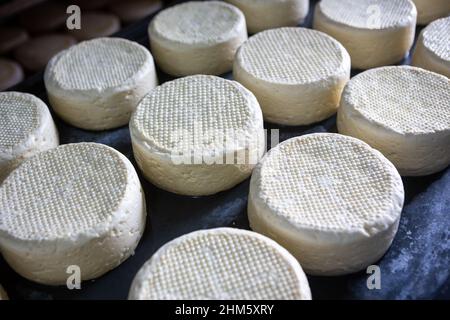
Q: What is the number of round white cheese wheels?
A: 13